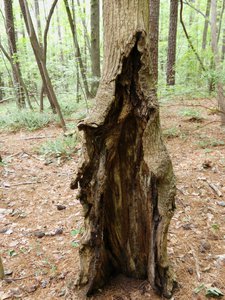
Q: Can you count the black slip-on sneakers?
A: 0